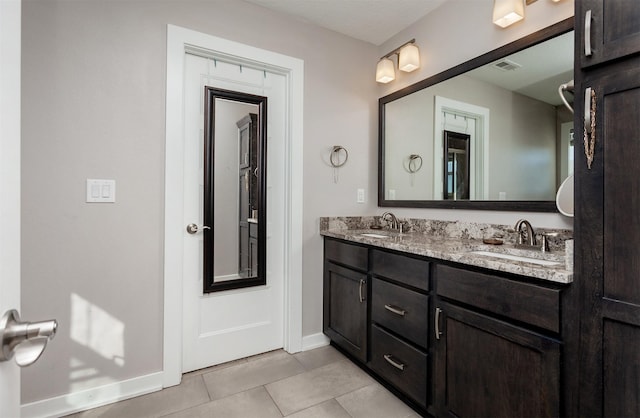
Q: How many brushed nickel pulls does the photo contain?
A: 6